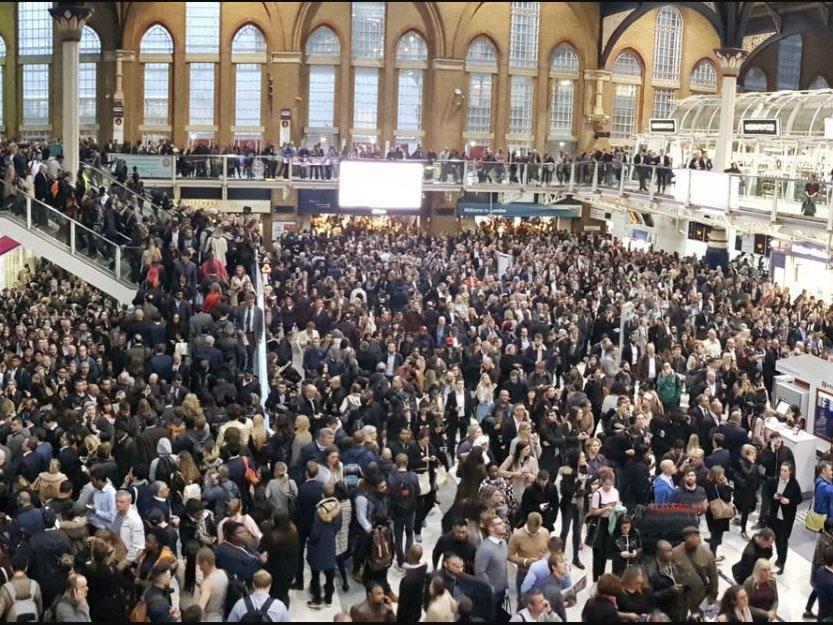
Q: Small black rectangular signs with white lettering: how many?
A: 2